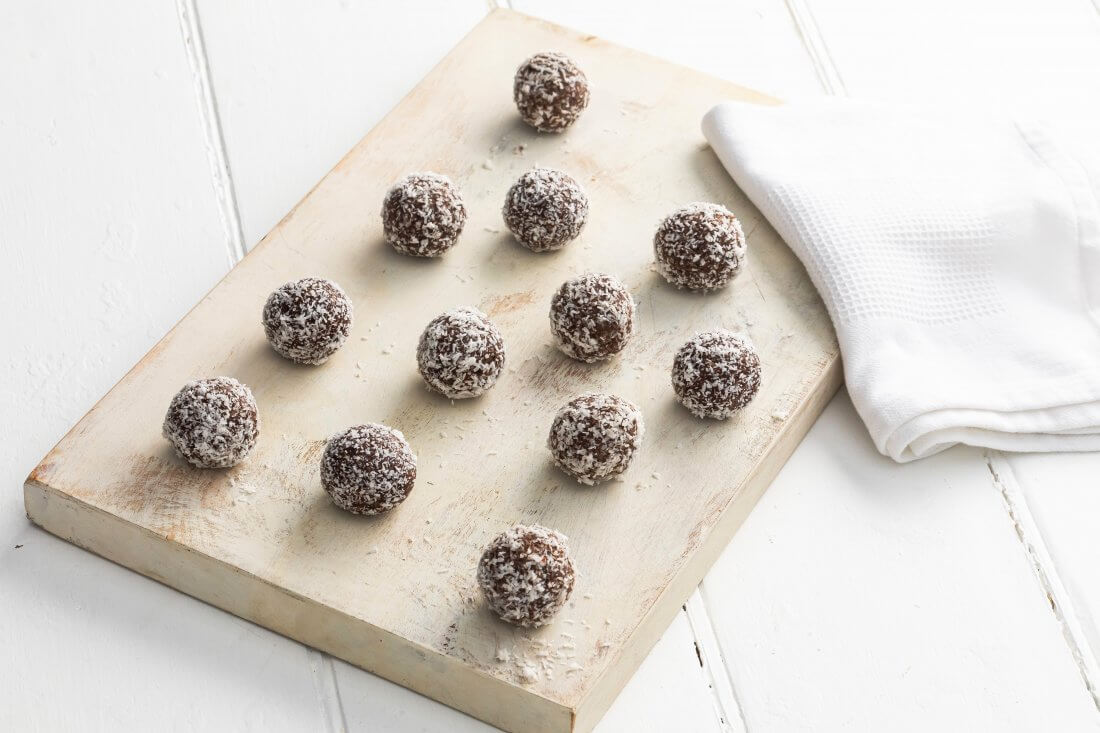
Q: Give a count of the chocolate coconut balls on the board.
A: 12